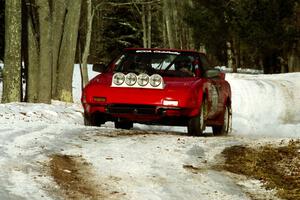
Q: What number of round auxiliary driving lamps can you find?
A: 4